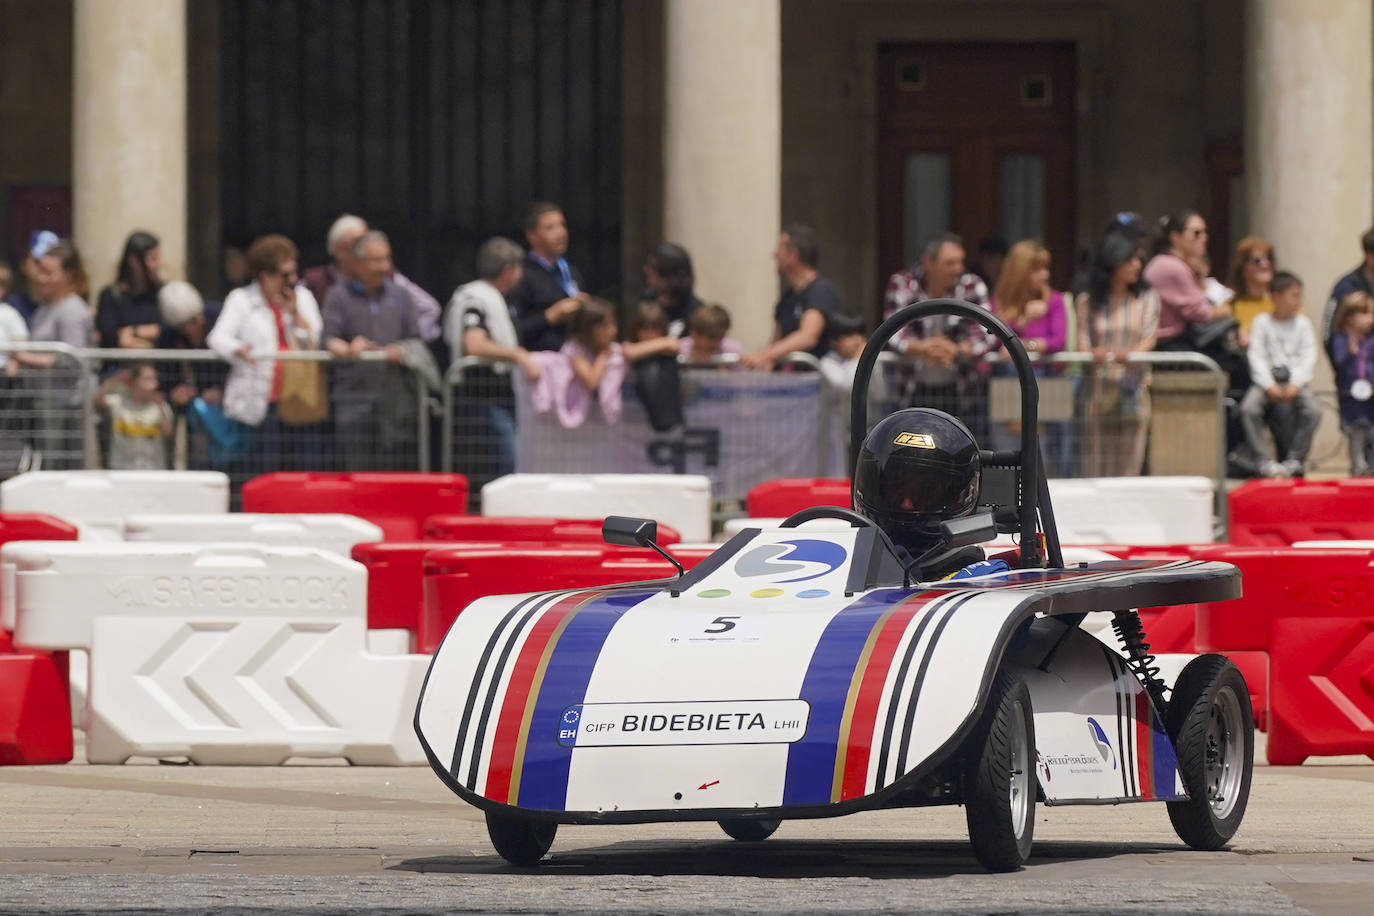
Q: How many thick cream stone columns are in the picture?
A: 3